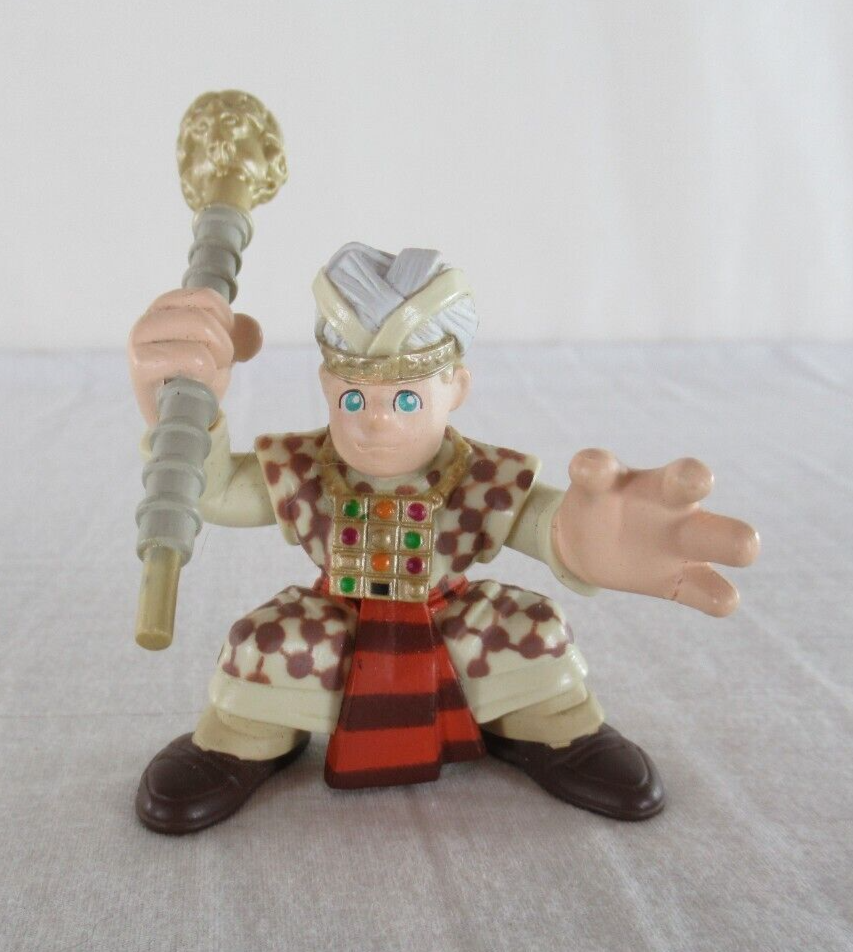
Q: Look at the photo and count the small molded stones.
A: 12